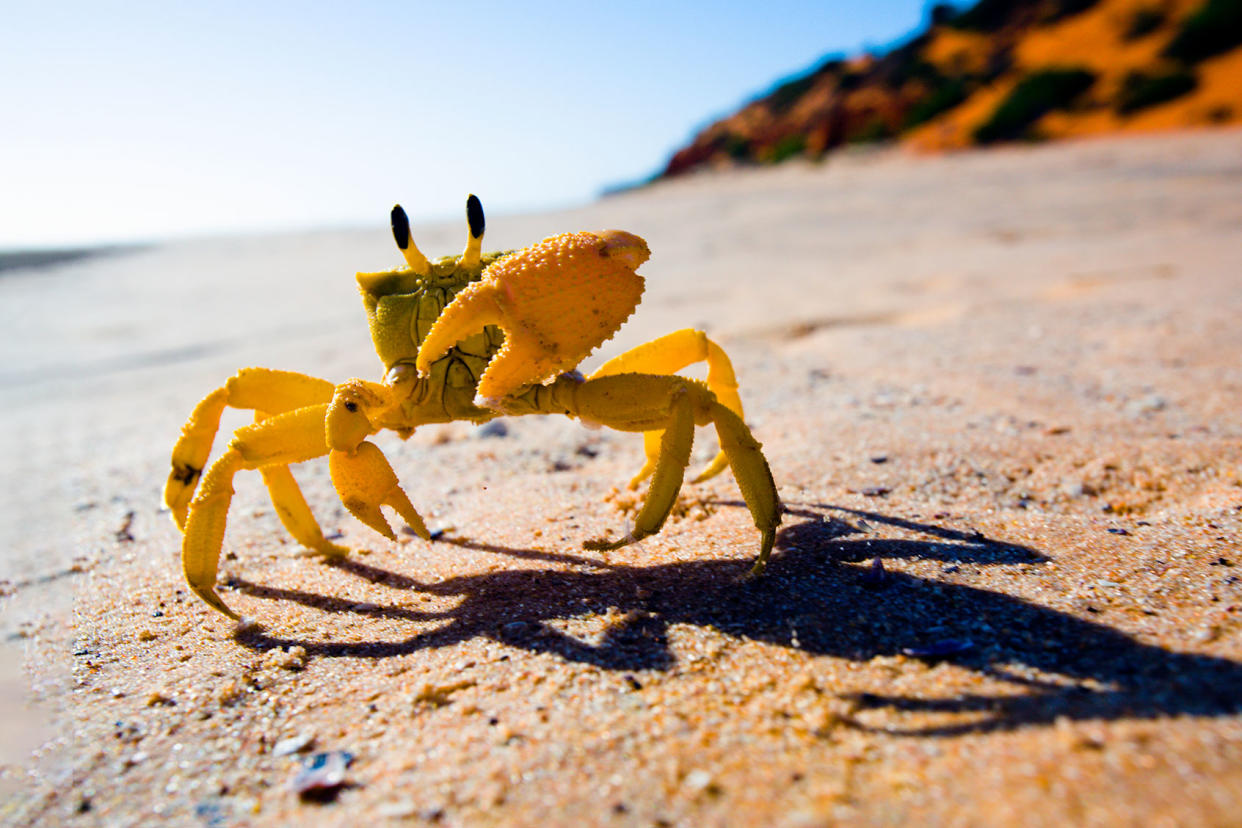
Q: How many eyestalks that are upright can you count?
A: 2